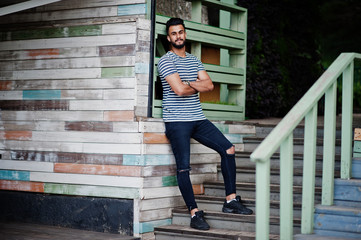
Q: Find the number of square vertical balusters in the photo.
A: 5